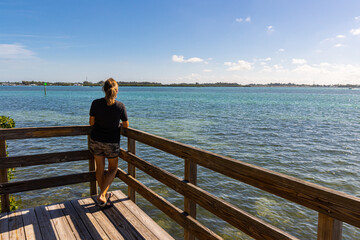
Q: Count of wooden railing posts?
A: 5